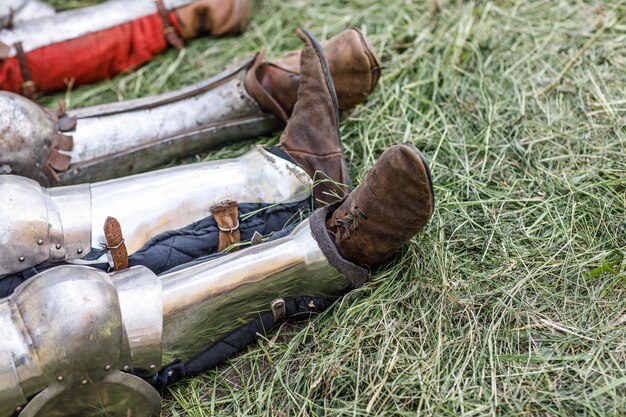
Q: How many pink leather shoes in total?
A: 0